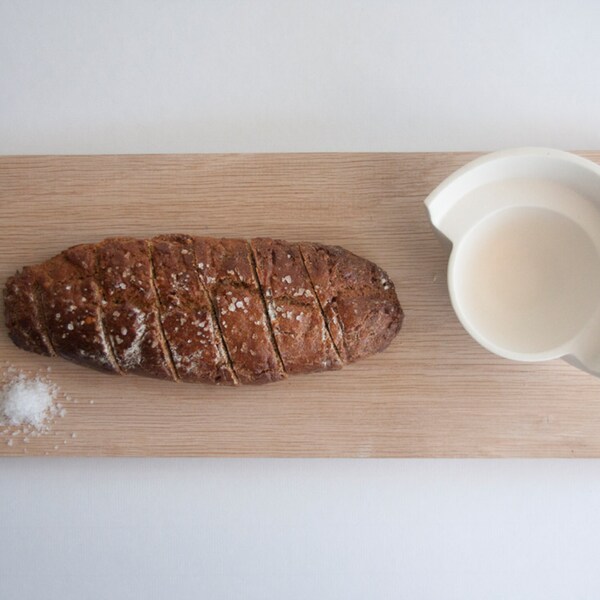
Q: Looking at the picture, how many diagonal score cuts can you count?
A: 6